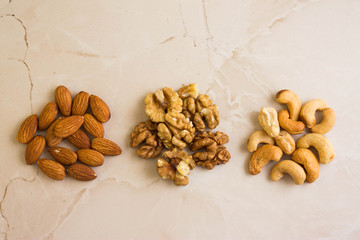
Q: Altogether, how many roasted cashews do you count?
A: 11